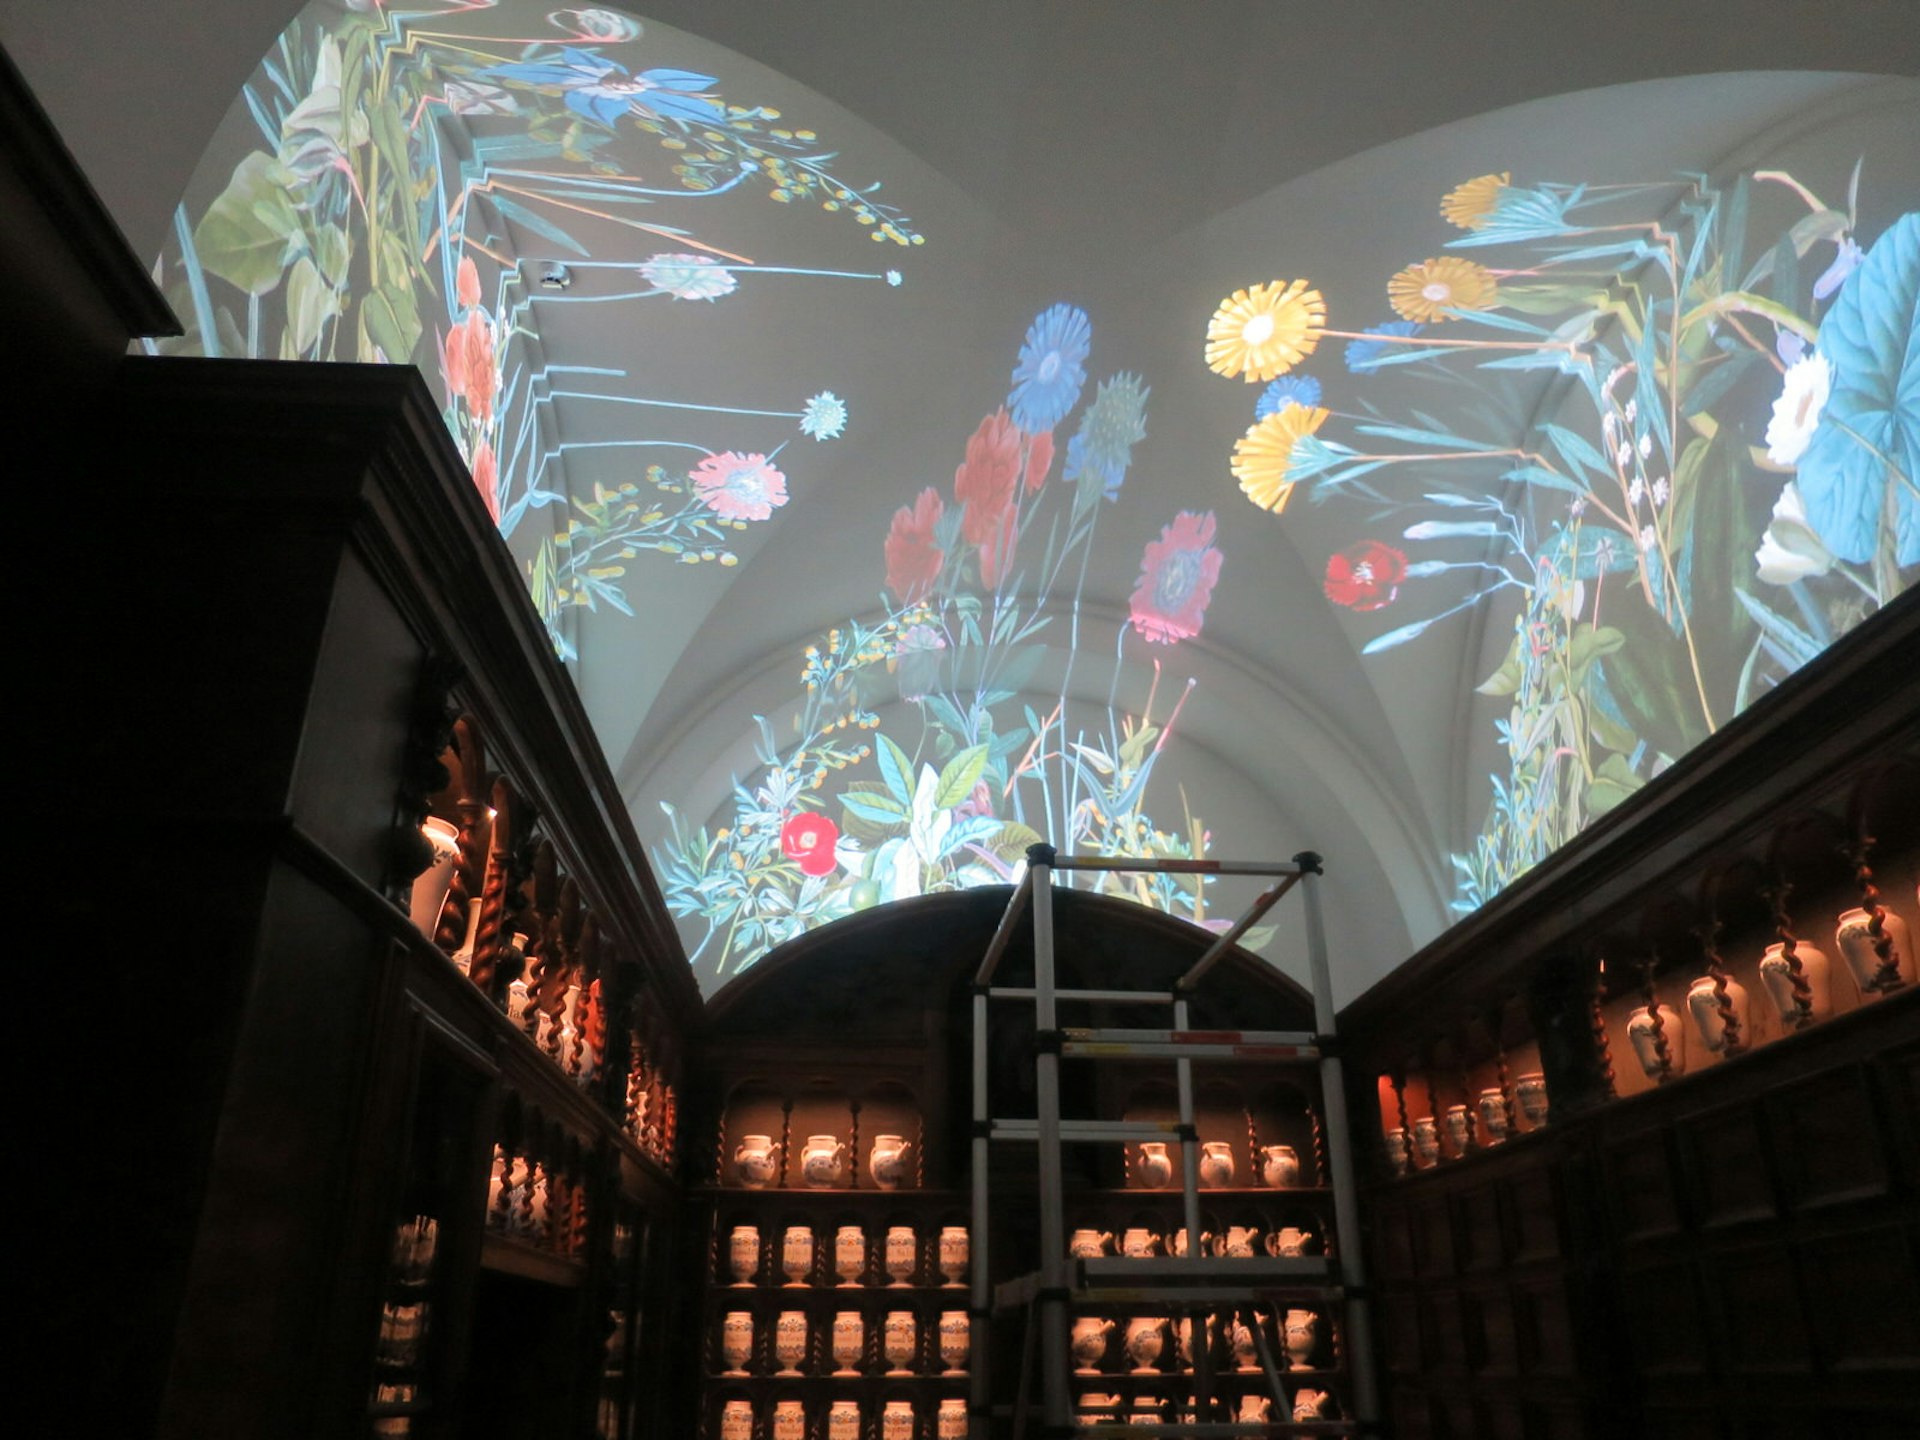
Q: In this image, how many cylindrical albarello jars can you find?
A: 15